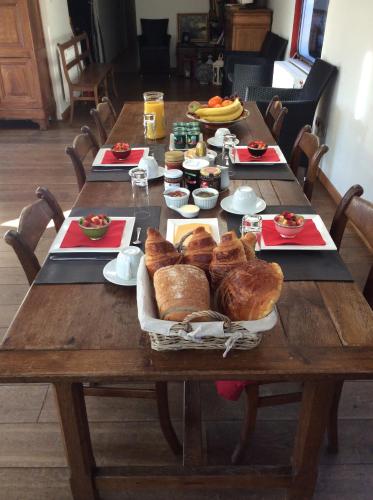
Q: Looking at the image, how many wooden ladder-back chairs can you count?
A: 6